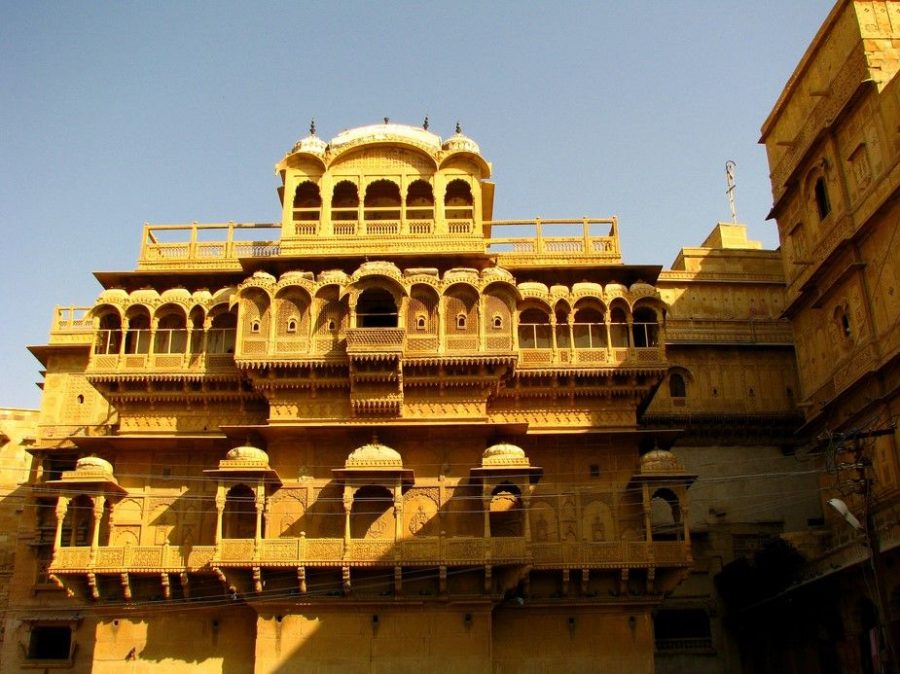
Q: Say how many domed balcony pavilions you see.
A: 5